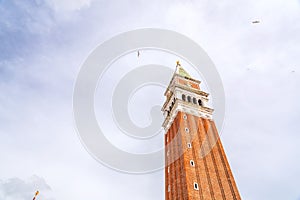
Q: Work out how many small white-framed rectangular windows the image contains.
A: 5